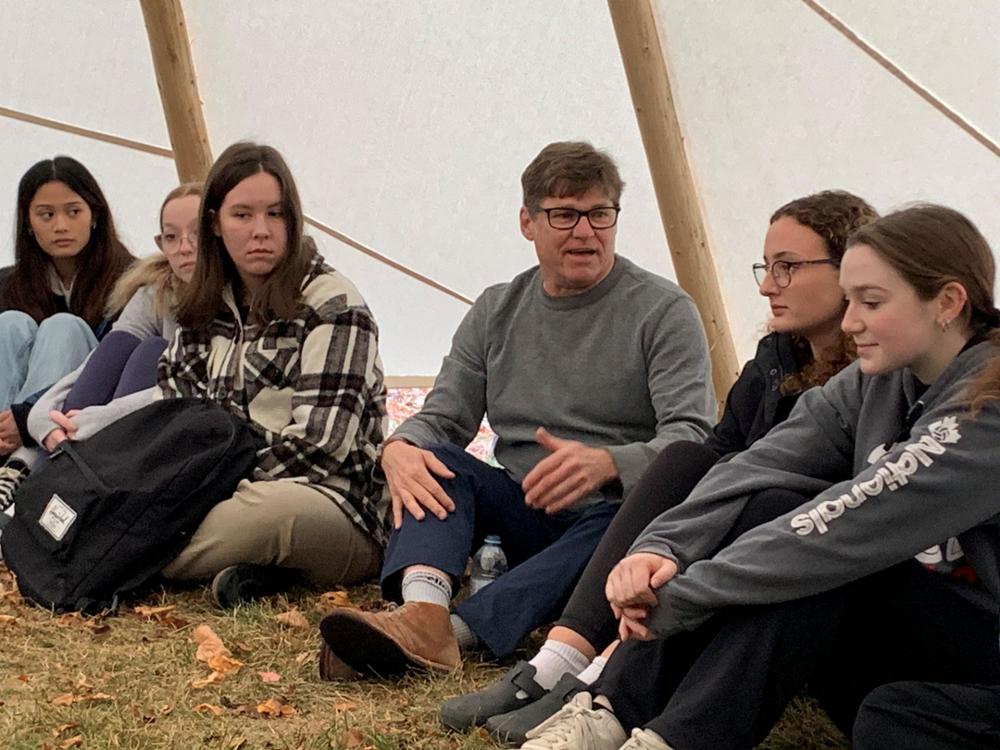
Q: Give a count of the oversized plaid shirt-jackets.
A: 1